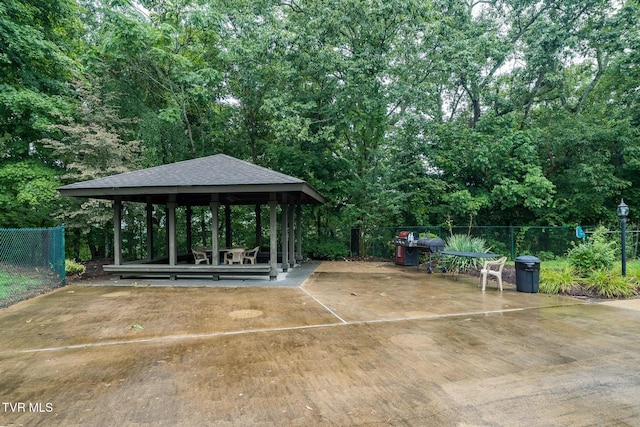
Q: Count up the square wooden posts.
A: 12